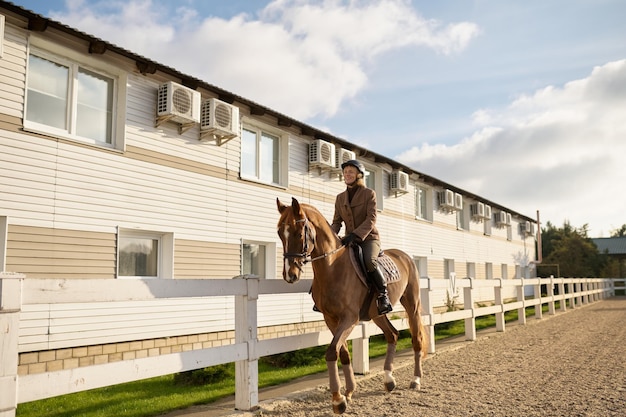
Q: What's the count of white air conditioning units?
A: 13